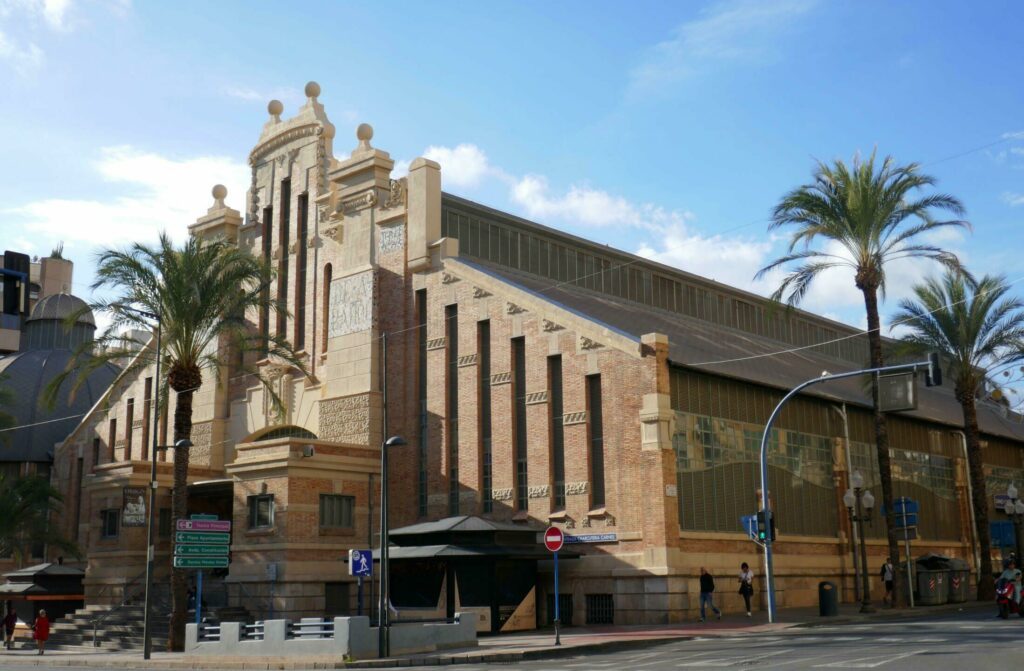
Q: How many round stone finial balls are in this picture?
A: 4